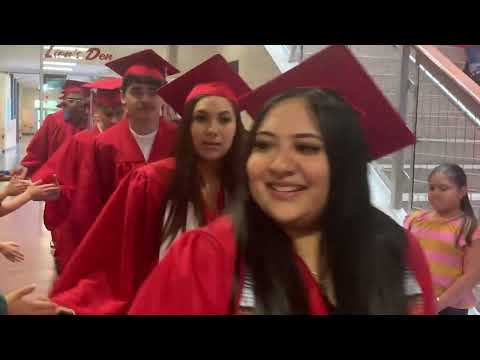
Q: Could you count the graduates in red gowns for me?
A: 5